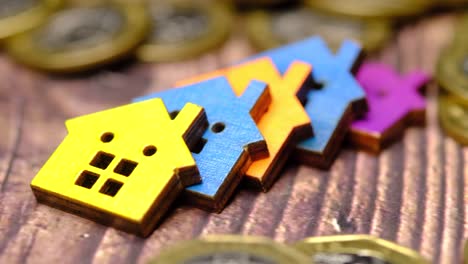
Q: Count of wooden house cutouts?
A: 5